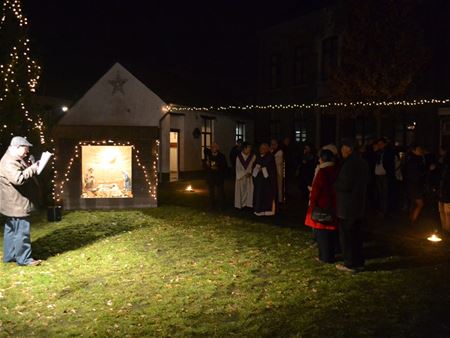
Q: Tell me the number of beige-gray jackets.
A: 1